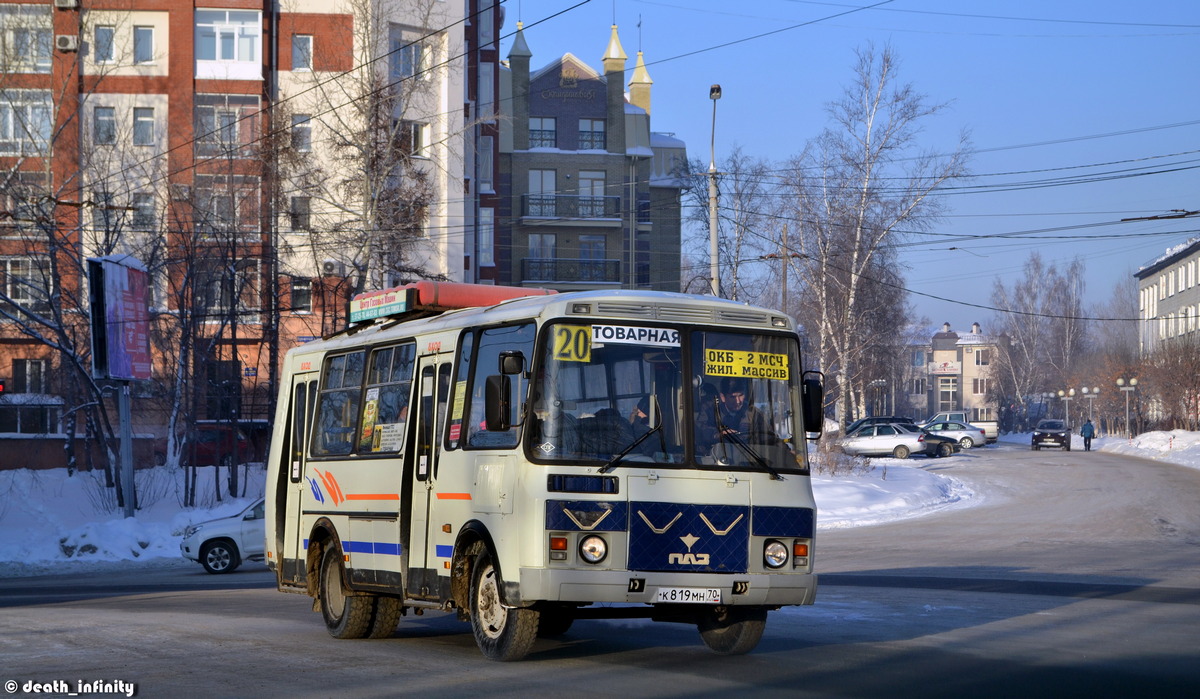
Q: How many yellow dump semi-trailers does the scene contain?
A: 0